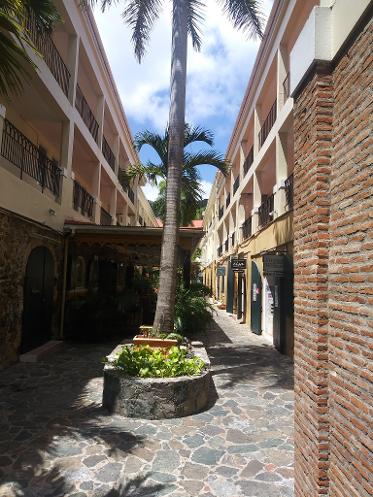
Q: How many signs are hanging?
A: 3